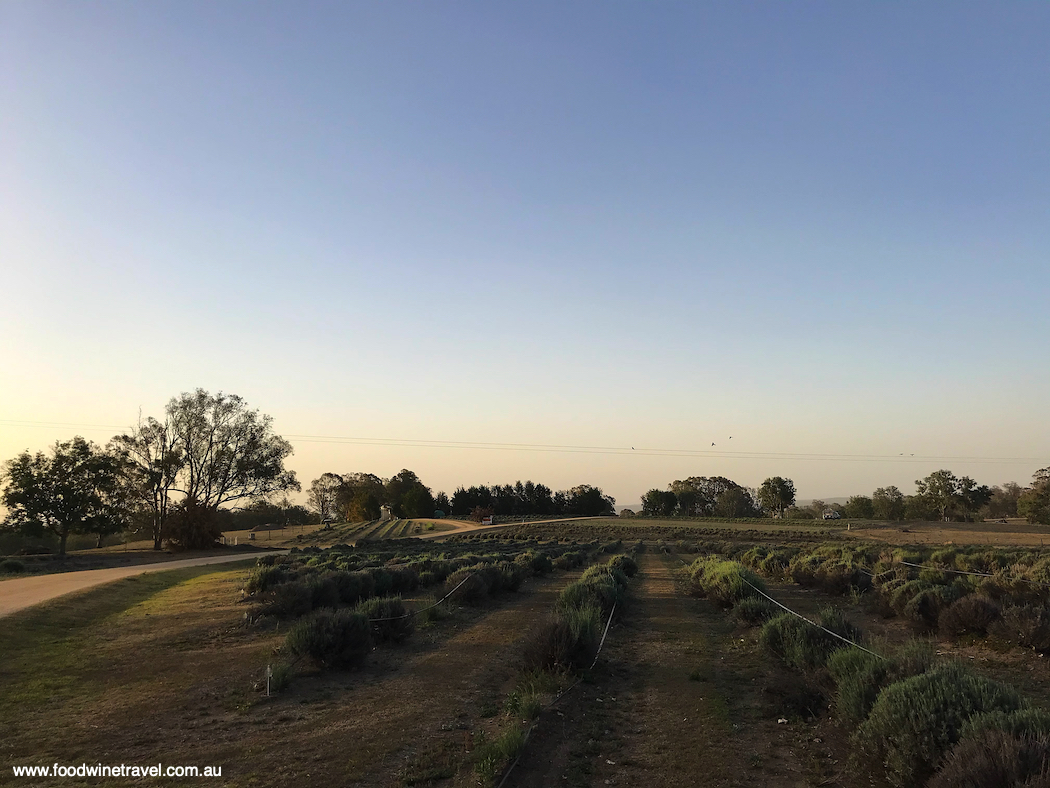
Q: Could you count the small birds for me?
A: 5